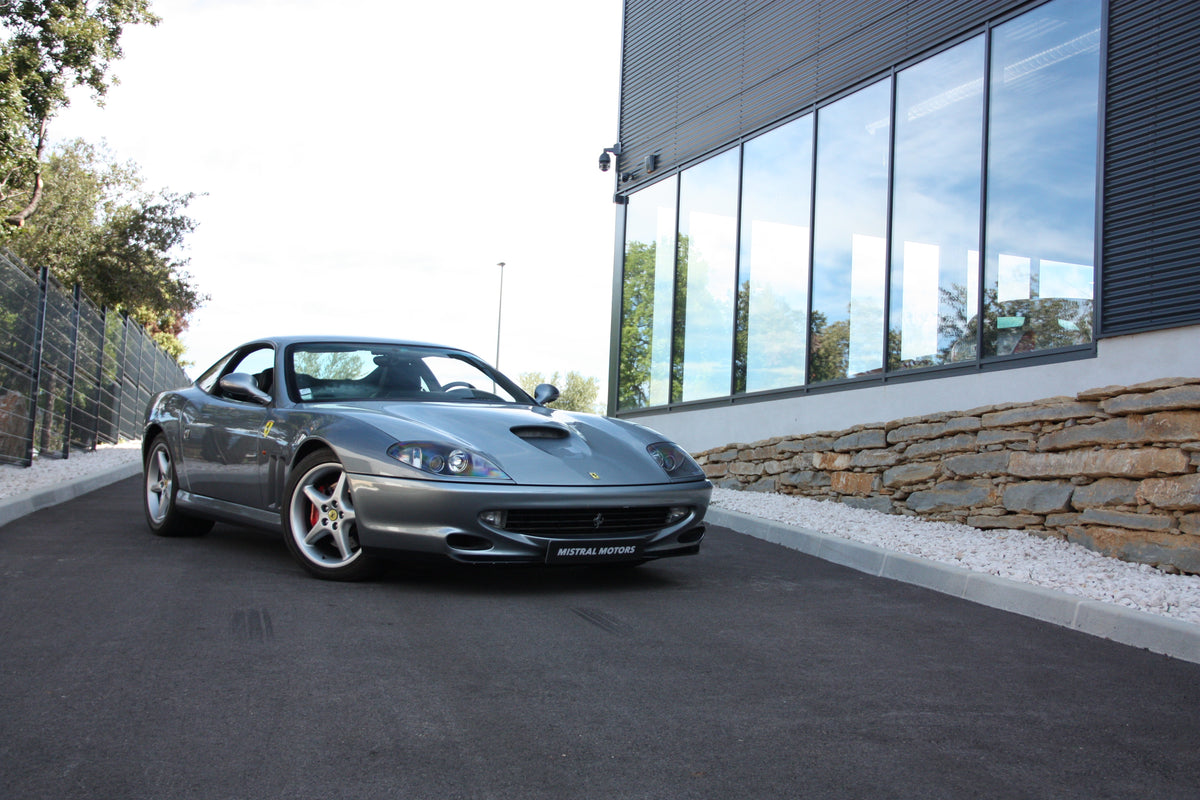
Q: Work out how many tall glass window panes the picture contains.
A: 6